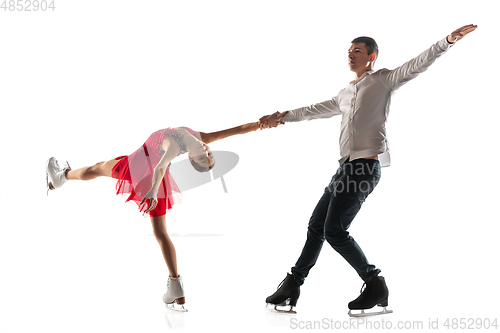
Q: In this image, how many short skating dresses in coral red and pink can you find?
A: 1